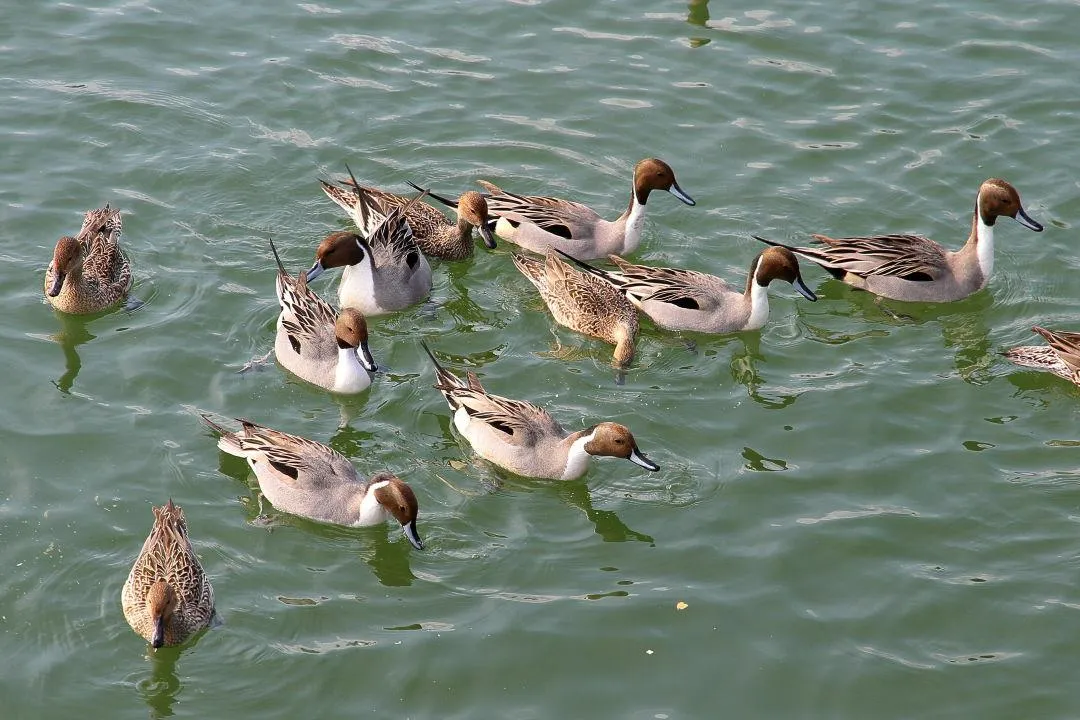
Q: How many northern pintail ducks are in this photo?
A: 12